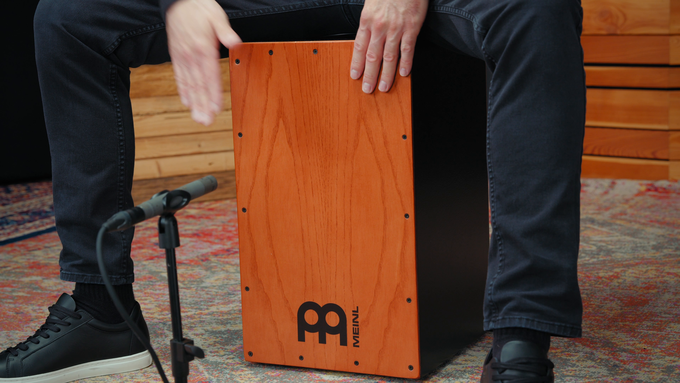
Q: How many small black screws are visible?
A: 13